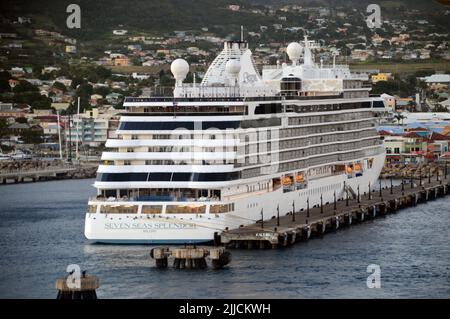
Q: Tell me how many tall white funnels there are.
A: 1